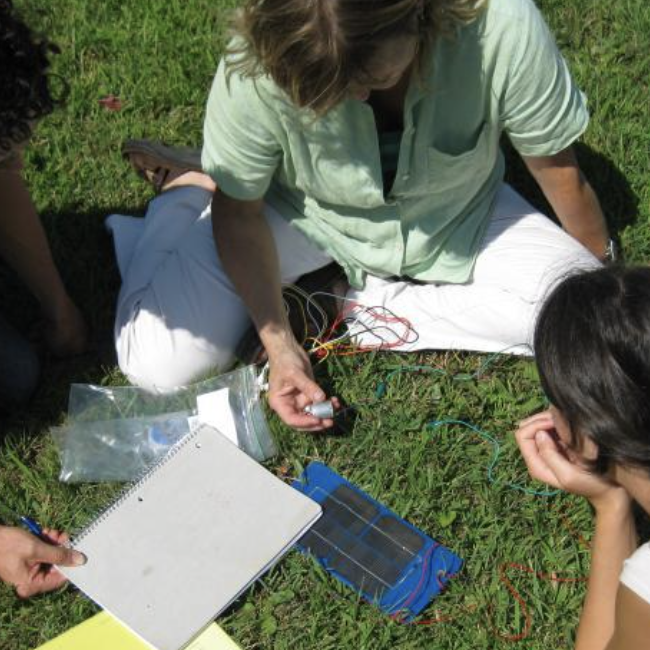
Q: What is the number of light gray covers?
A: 1